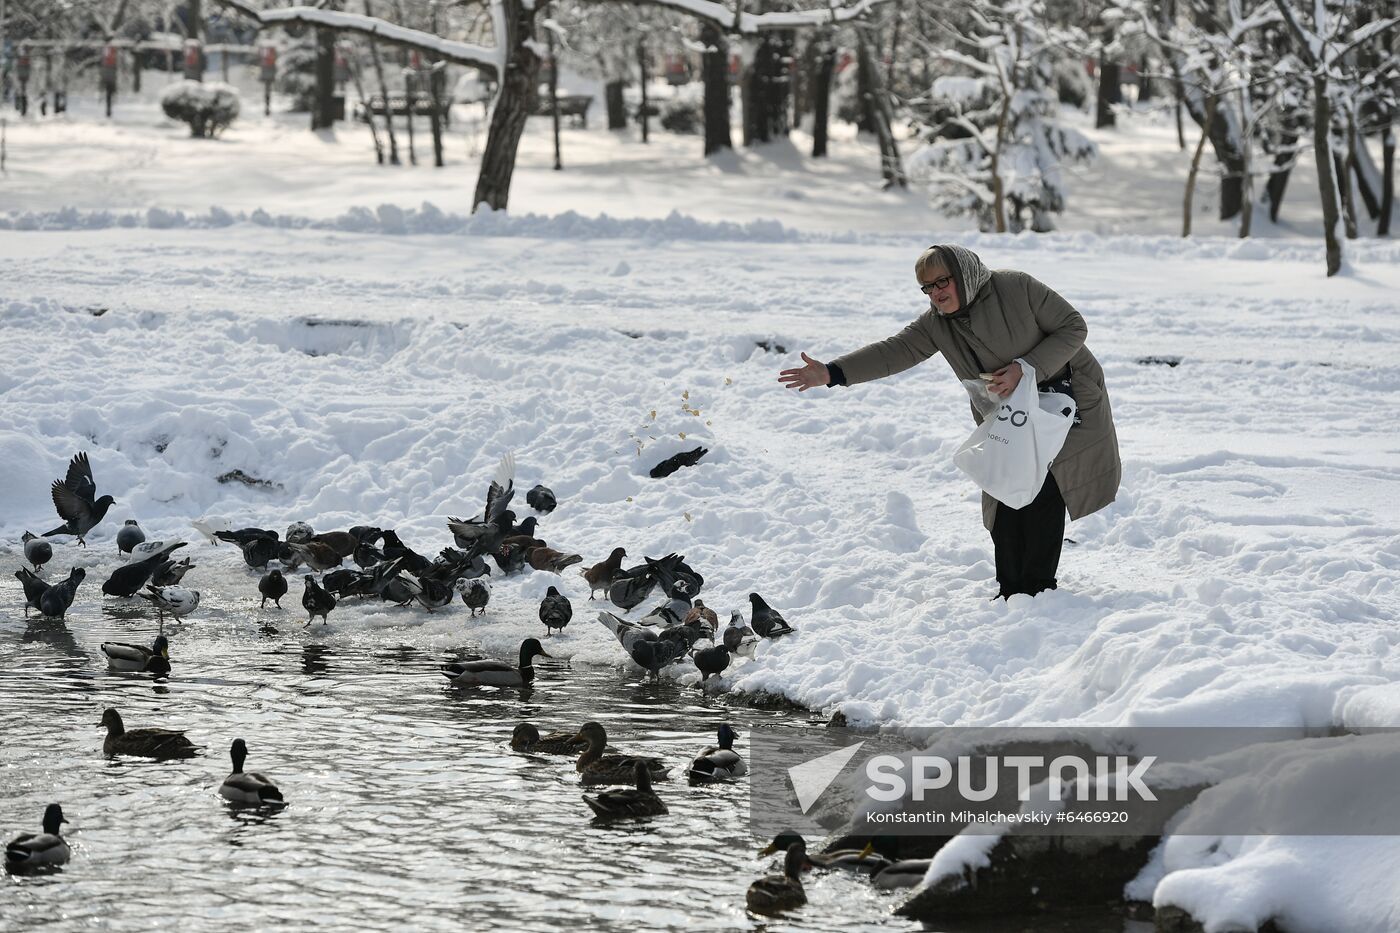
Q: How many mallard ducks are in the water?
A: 12